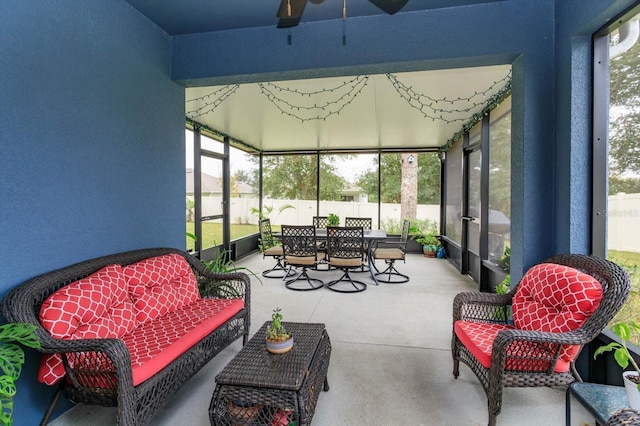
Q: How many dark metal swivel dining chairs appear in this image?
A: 6